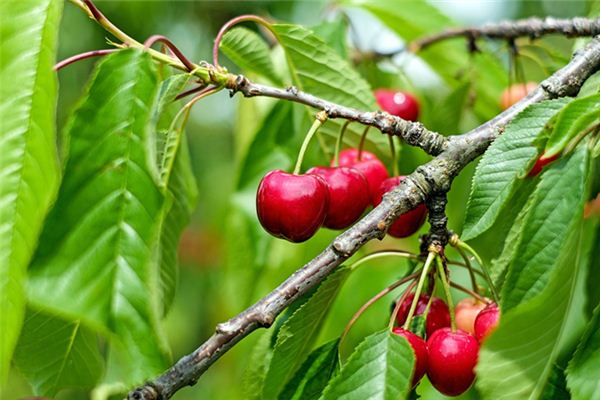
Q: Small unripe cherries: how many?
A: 2